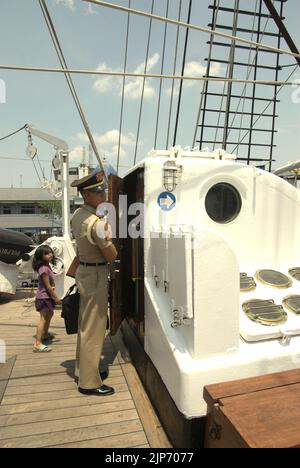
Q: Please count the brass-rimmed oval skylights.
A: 5